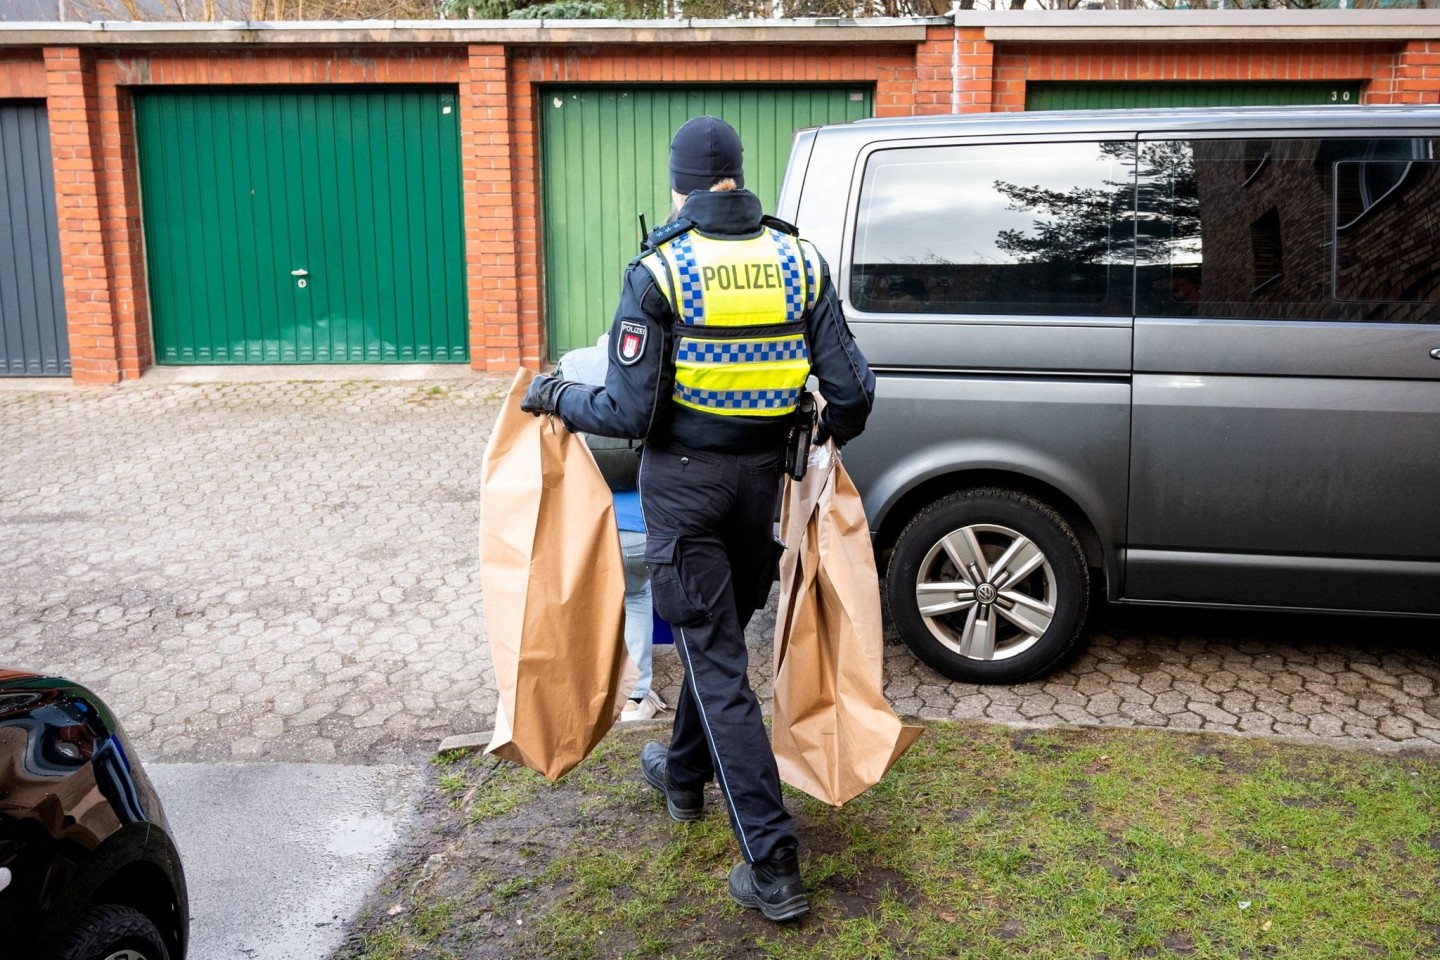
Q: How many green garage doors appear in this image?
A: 3